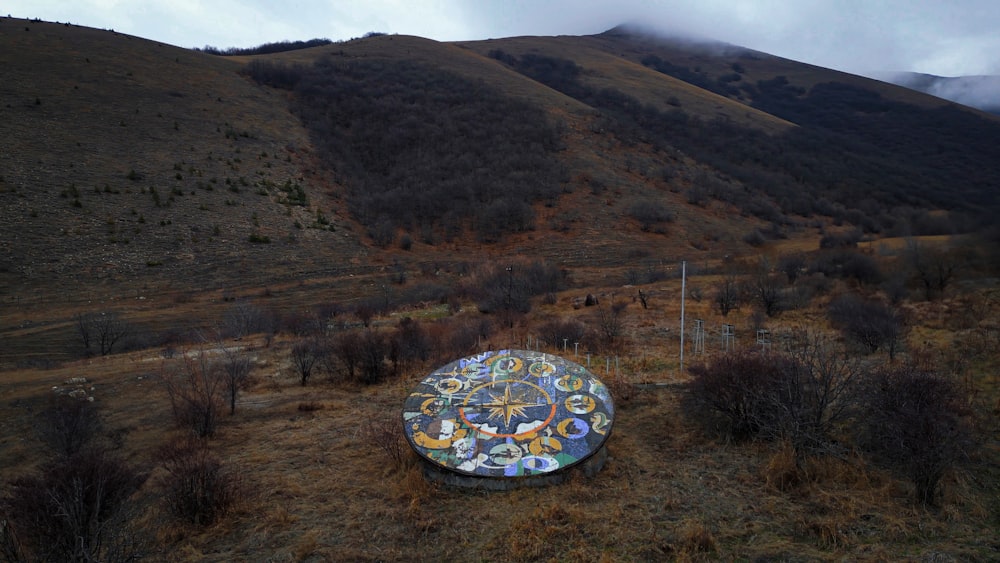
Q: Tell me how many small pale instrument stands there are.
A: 3